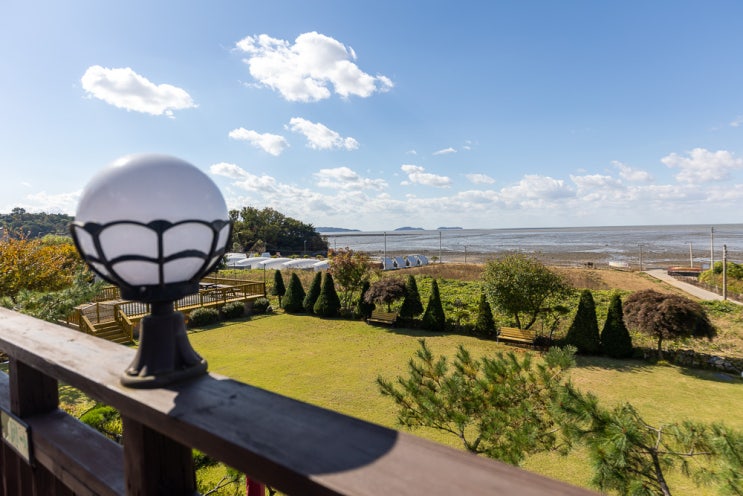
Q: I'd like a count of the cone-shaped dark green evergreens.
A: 10